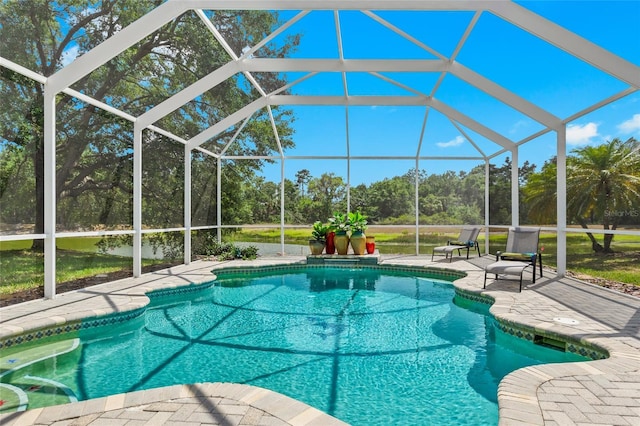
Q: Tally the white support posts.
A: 10